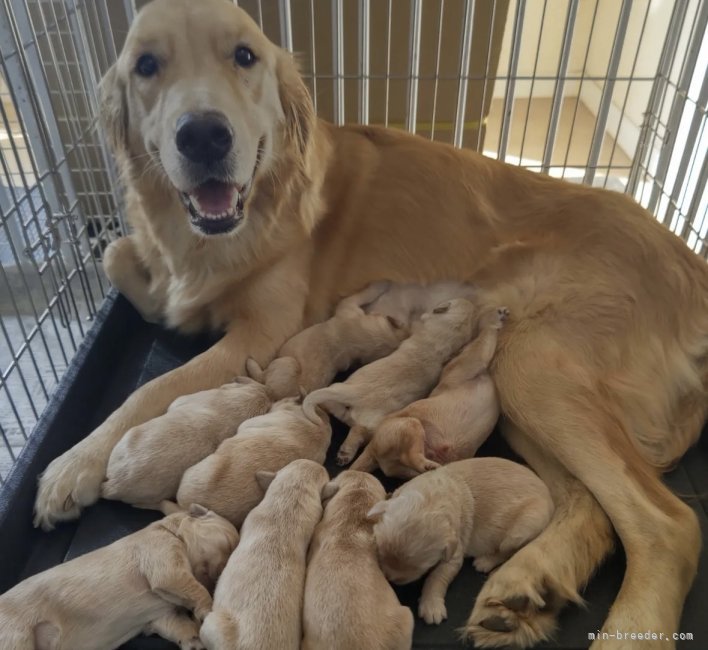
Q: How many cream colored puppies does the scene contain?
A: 9